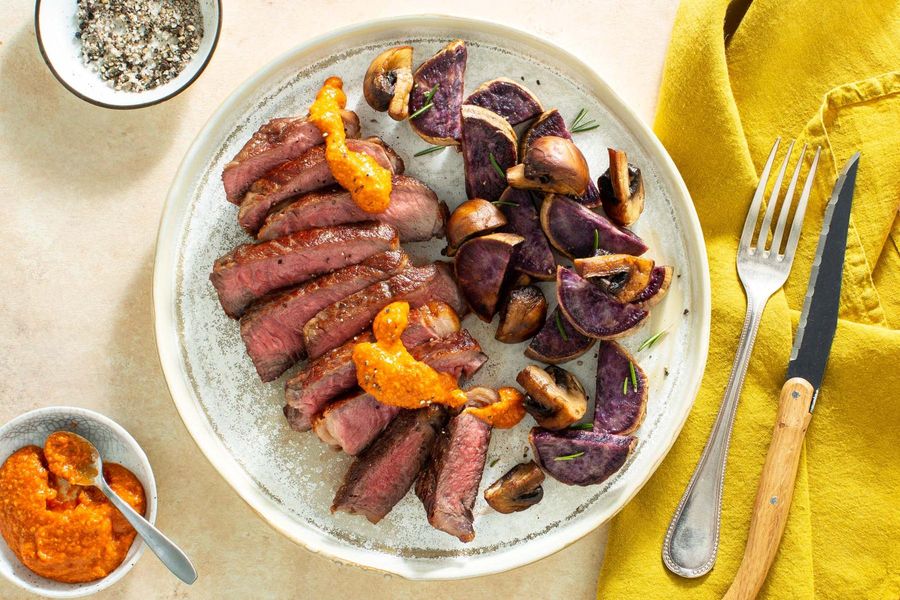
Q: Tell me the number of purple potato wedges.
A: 12